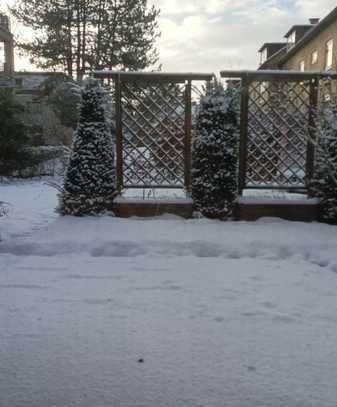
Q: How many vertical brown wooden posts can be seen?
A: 4